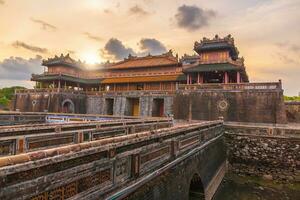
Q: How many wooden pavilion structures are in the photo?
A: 3